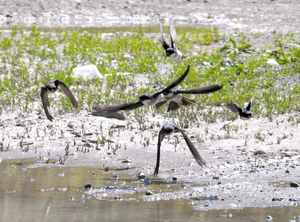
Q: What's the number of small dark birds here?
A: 6